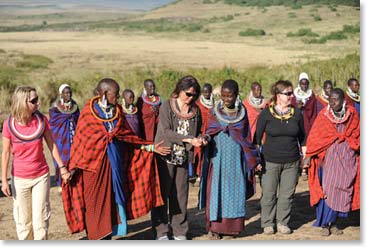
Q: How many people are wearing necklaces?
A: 14